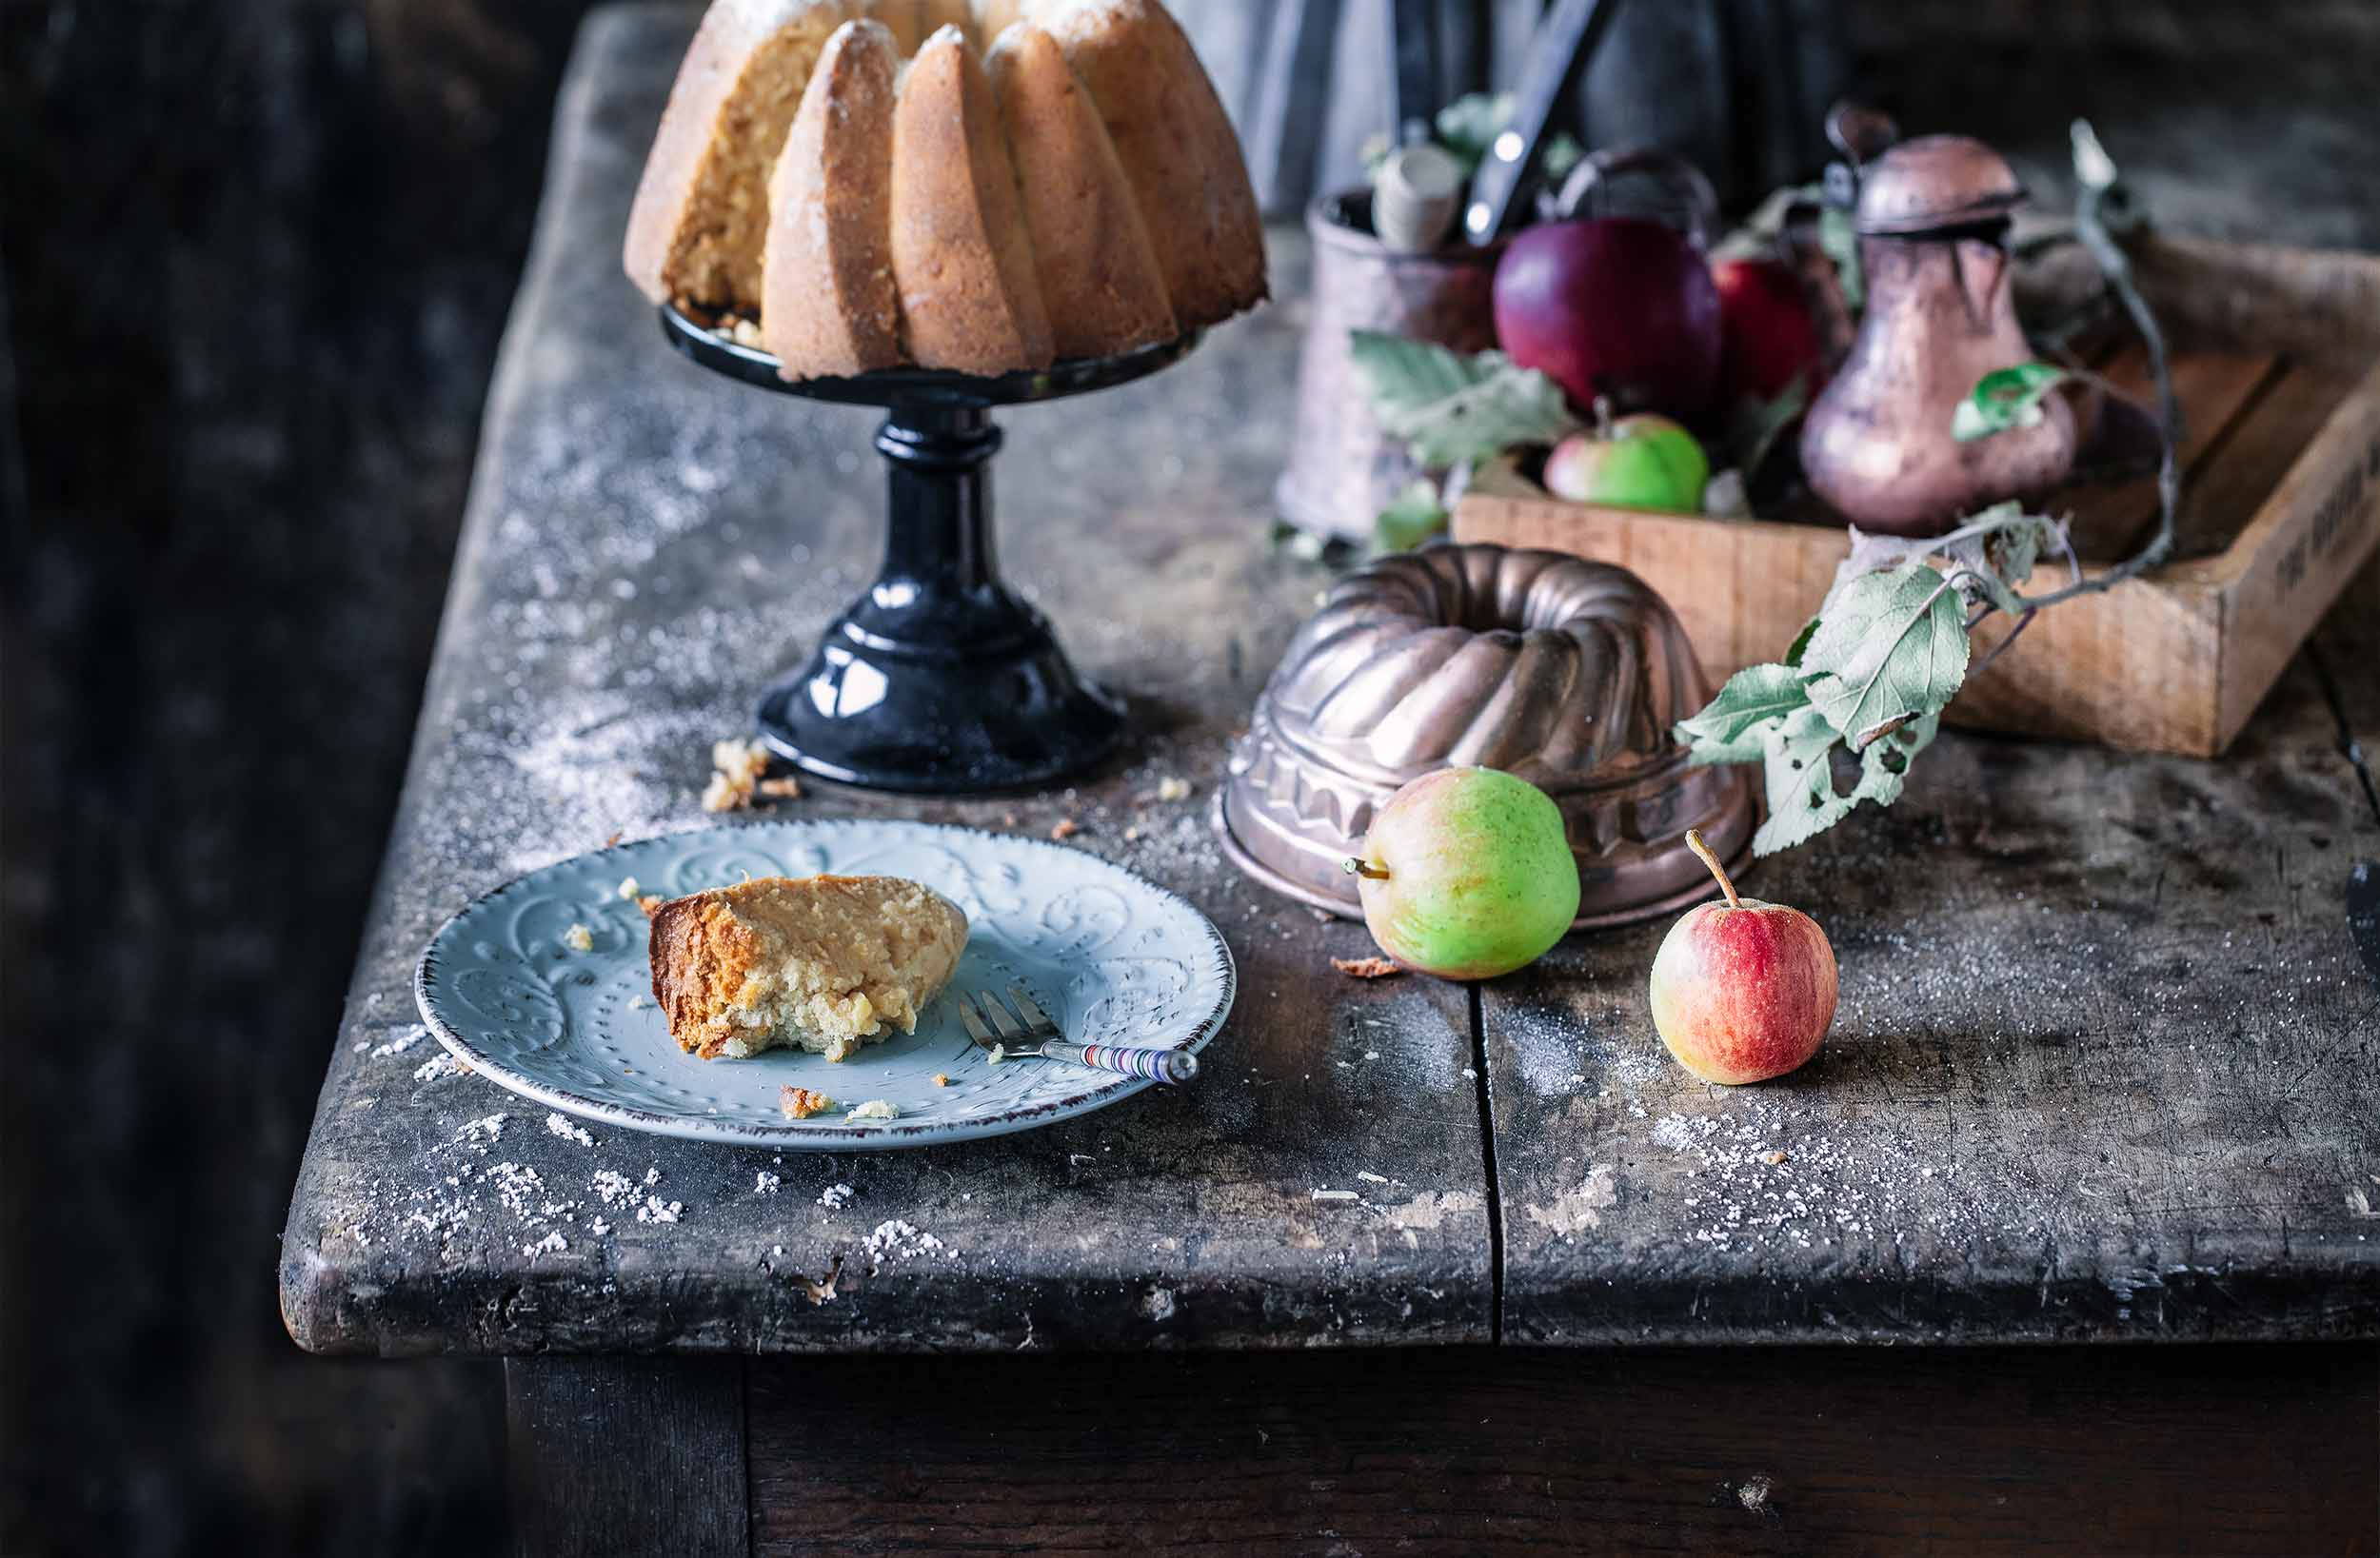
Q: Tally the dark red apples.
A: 2